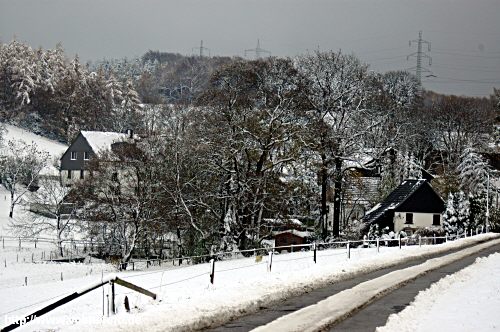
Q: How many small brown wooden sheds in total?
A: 1